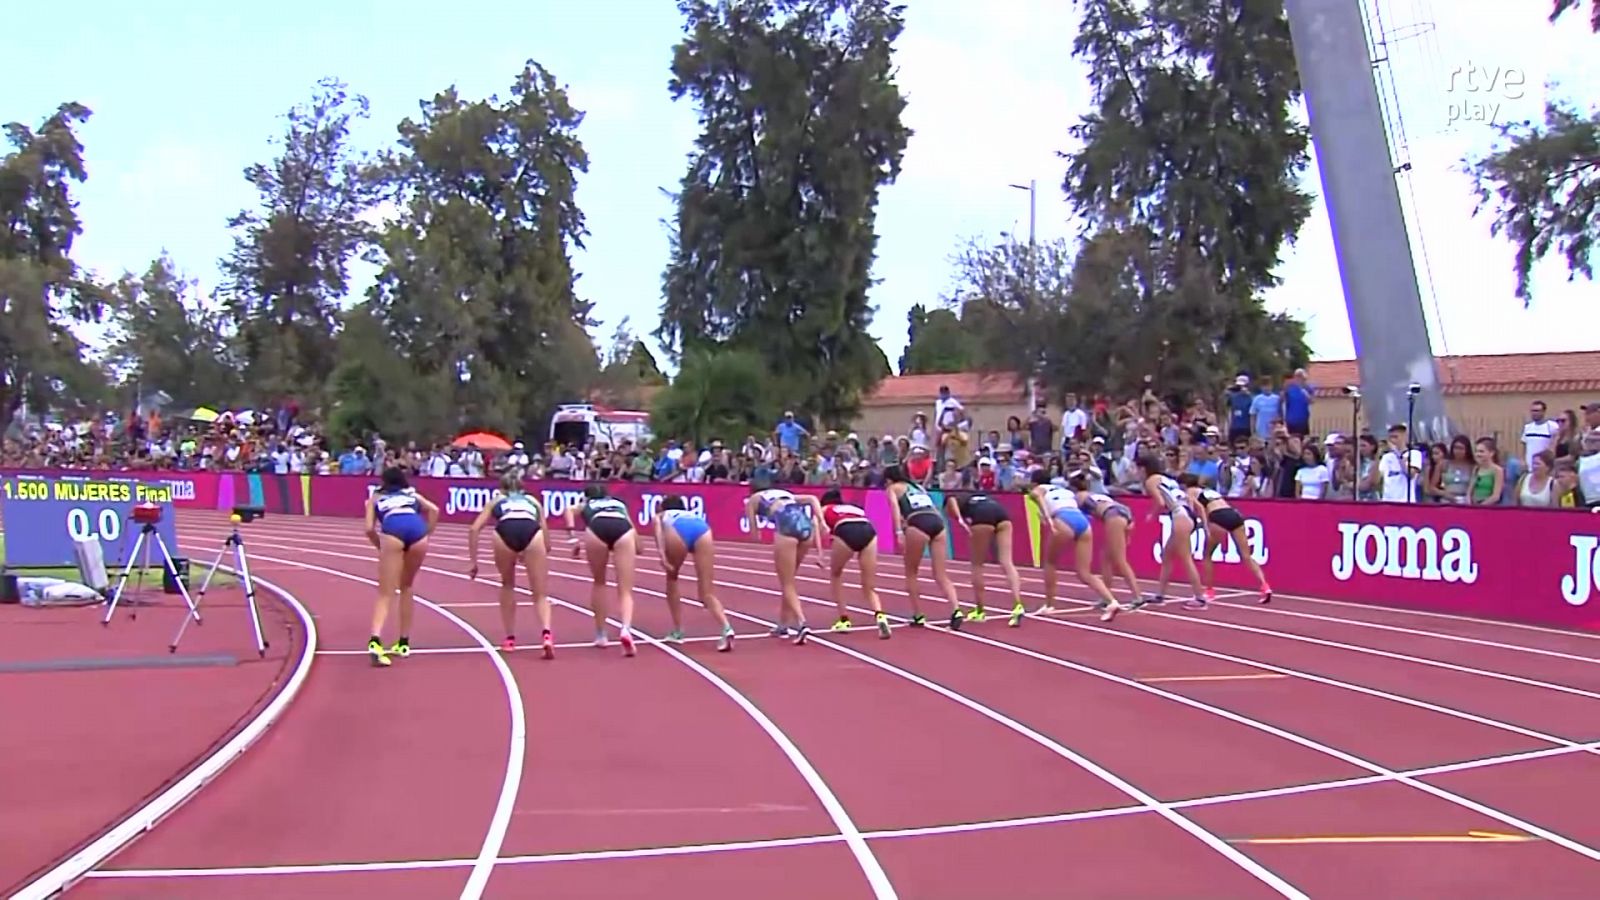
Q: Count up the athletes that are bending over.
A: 12